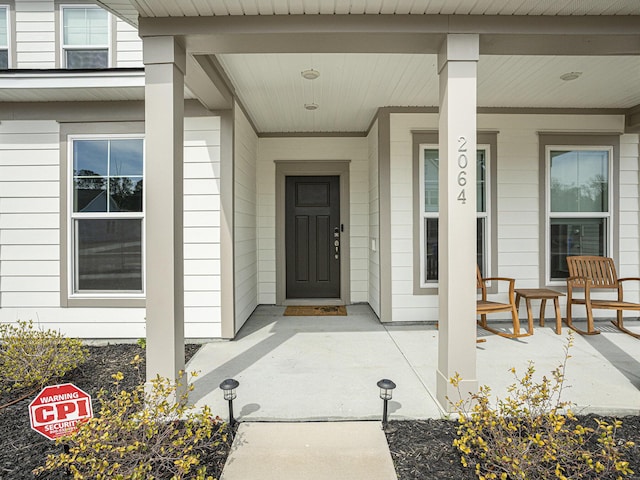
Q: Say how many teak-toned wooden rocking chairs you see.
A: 2